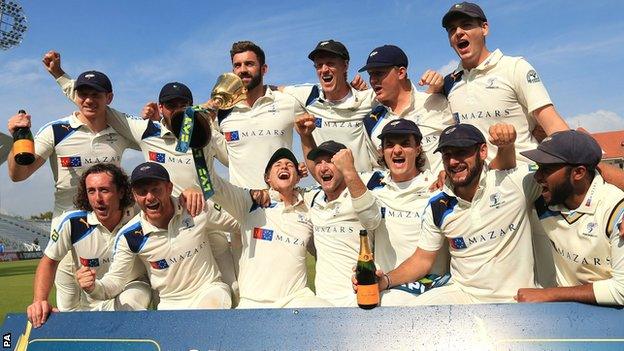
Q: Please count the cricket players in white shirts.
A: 13